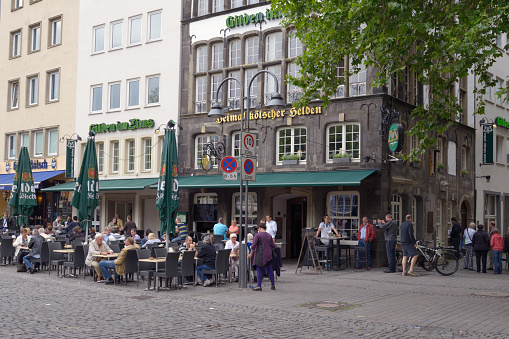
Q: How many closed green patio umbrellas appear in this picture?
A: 3